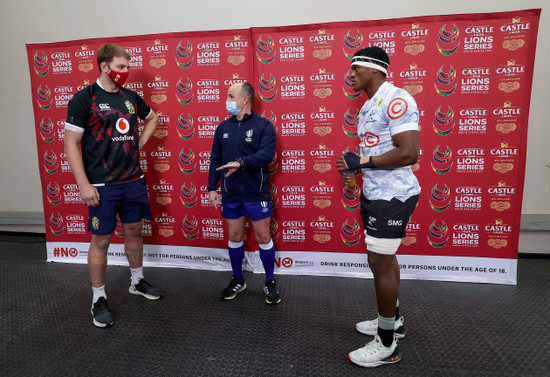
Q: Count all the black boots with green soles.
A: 2